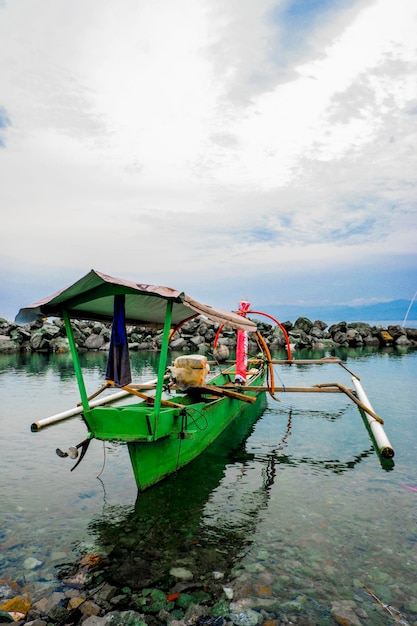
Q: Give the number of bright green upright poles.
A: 2